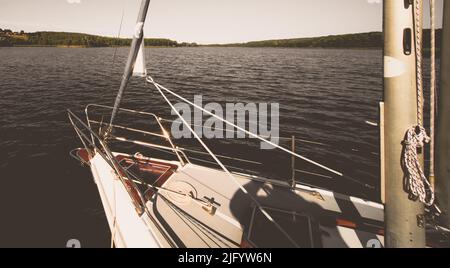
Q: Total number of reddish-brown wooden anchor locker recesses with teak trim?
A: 1